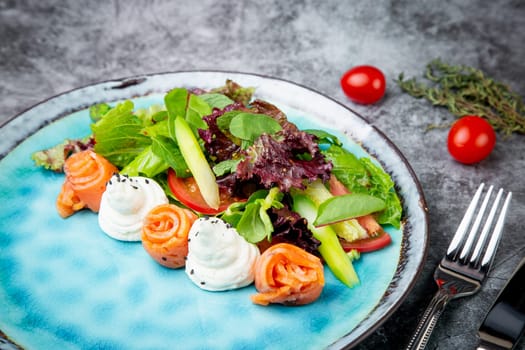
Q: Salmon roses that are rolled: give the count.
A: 3